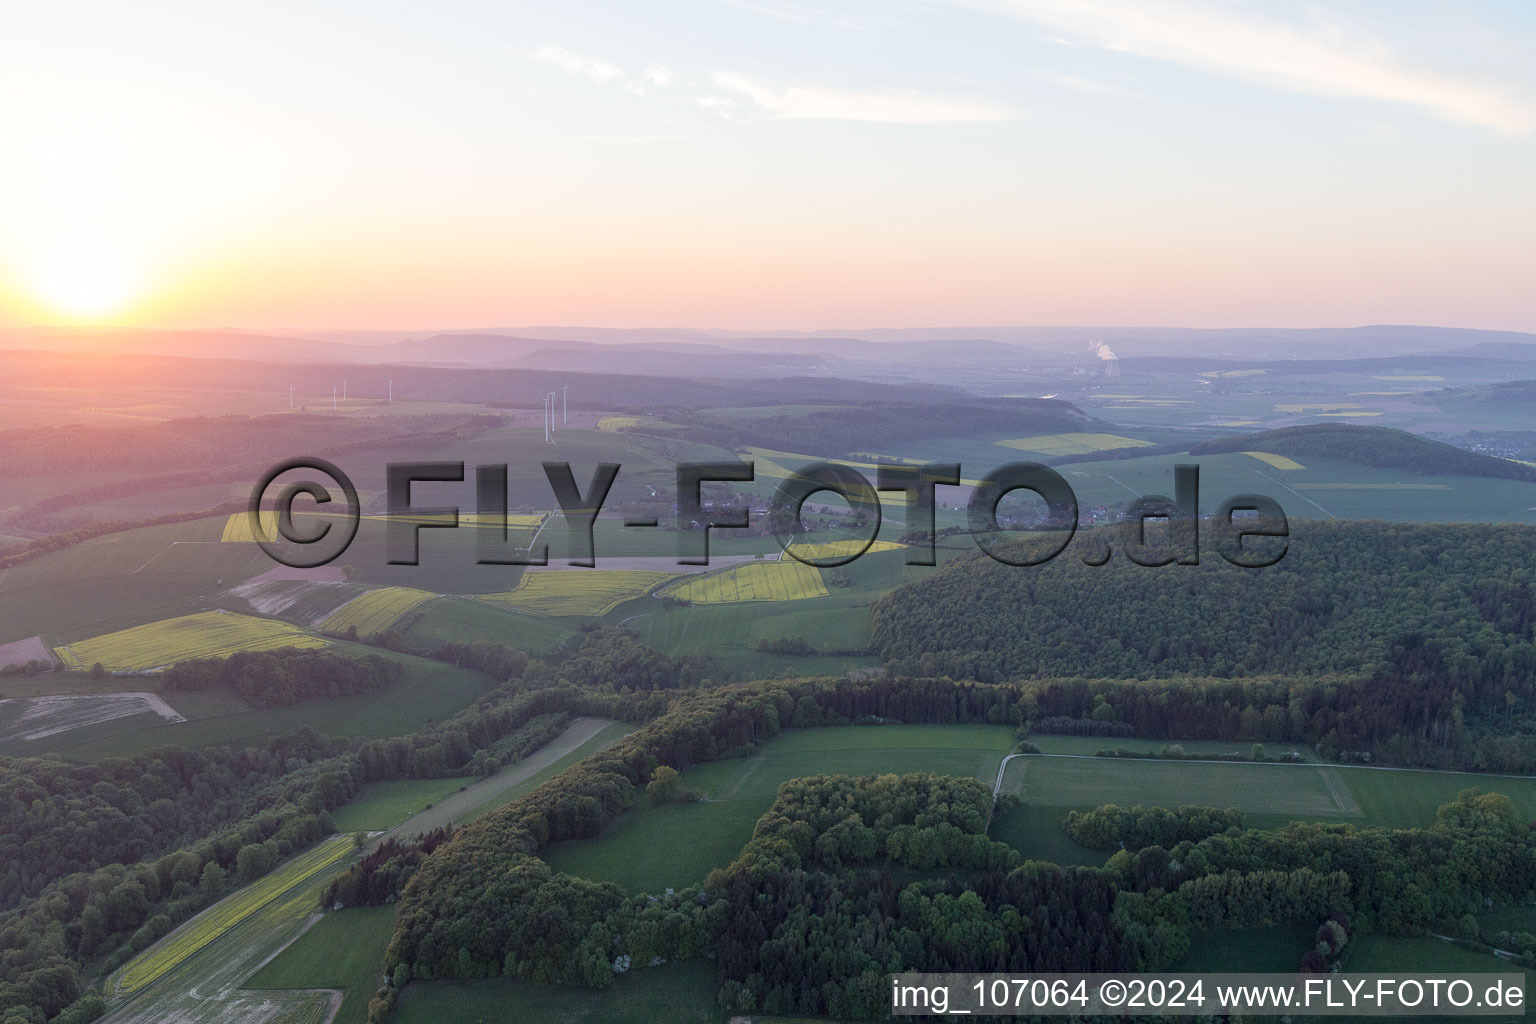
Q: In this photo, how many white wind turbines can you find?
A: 7